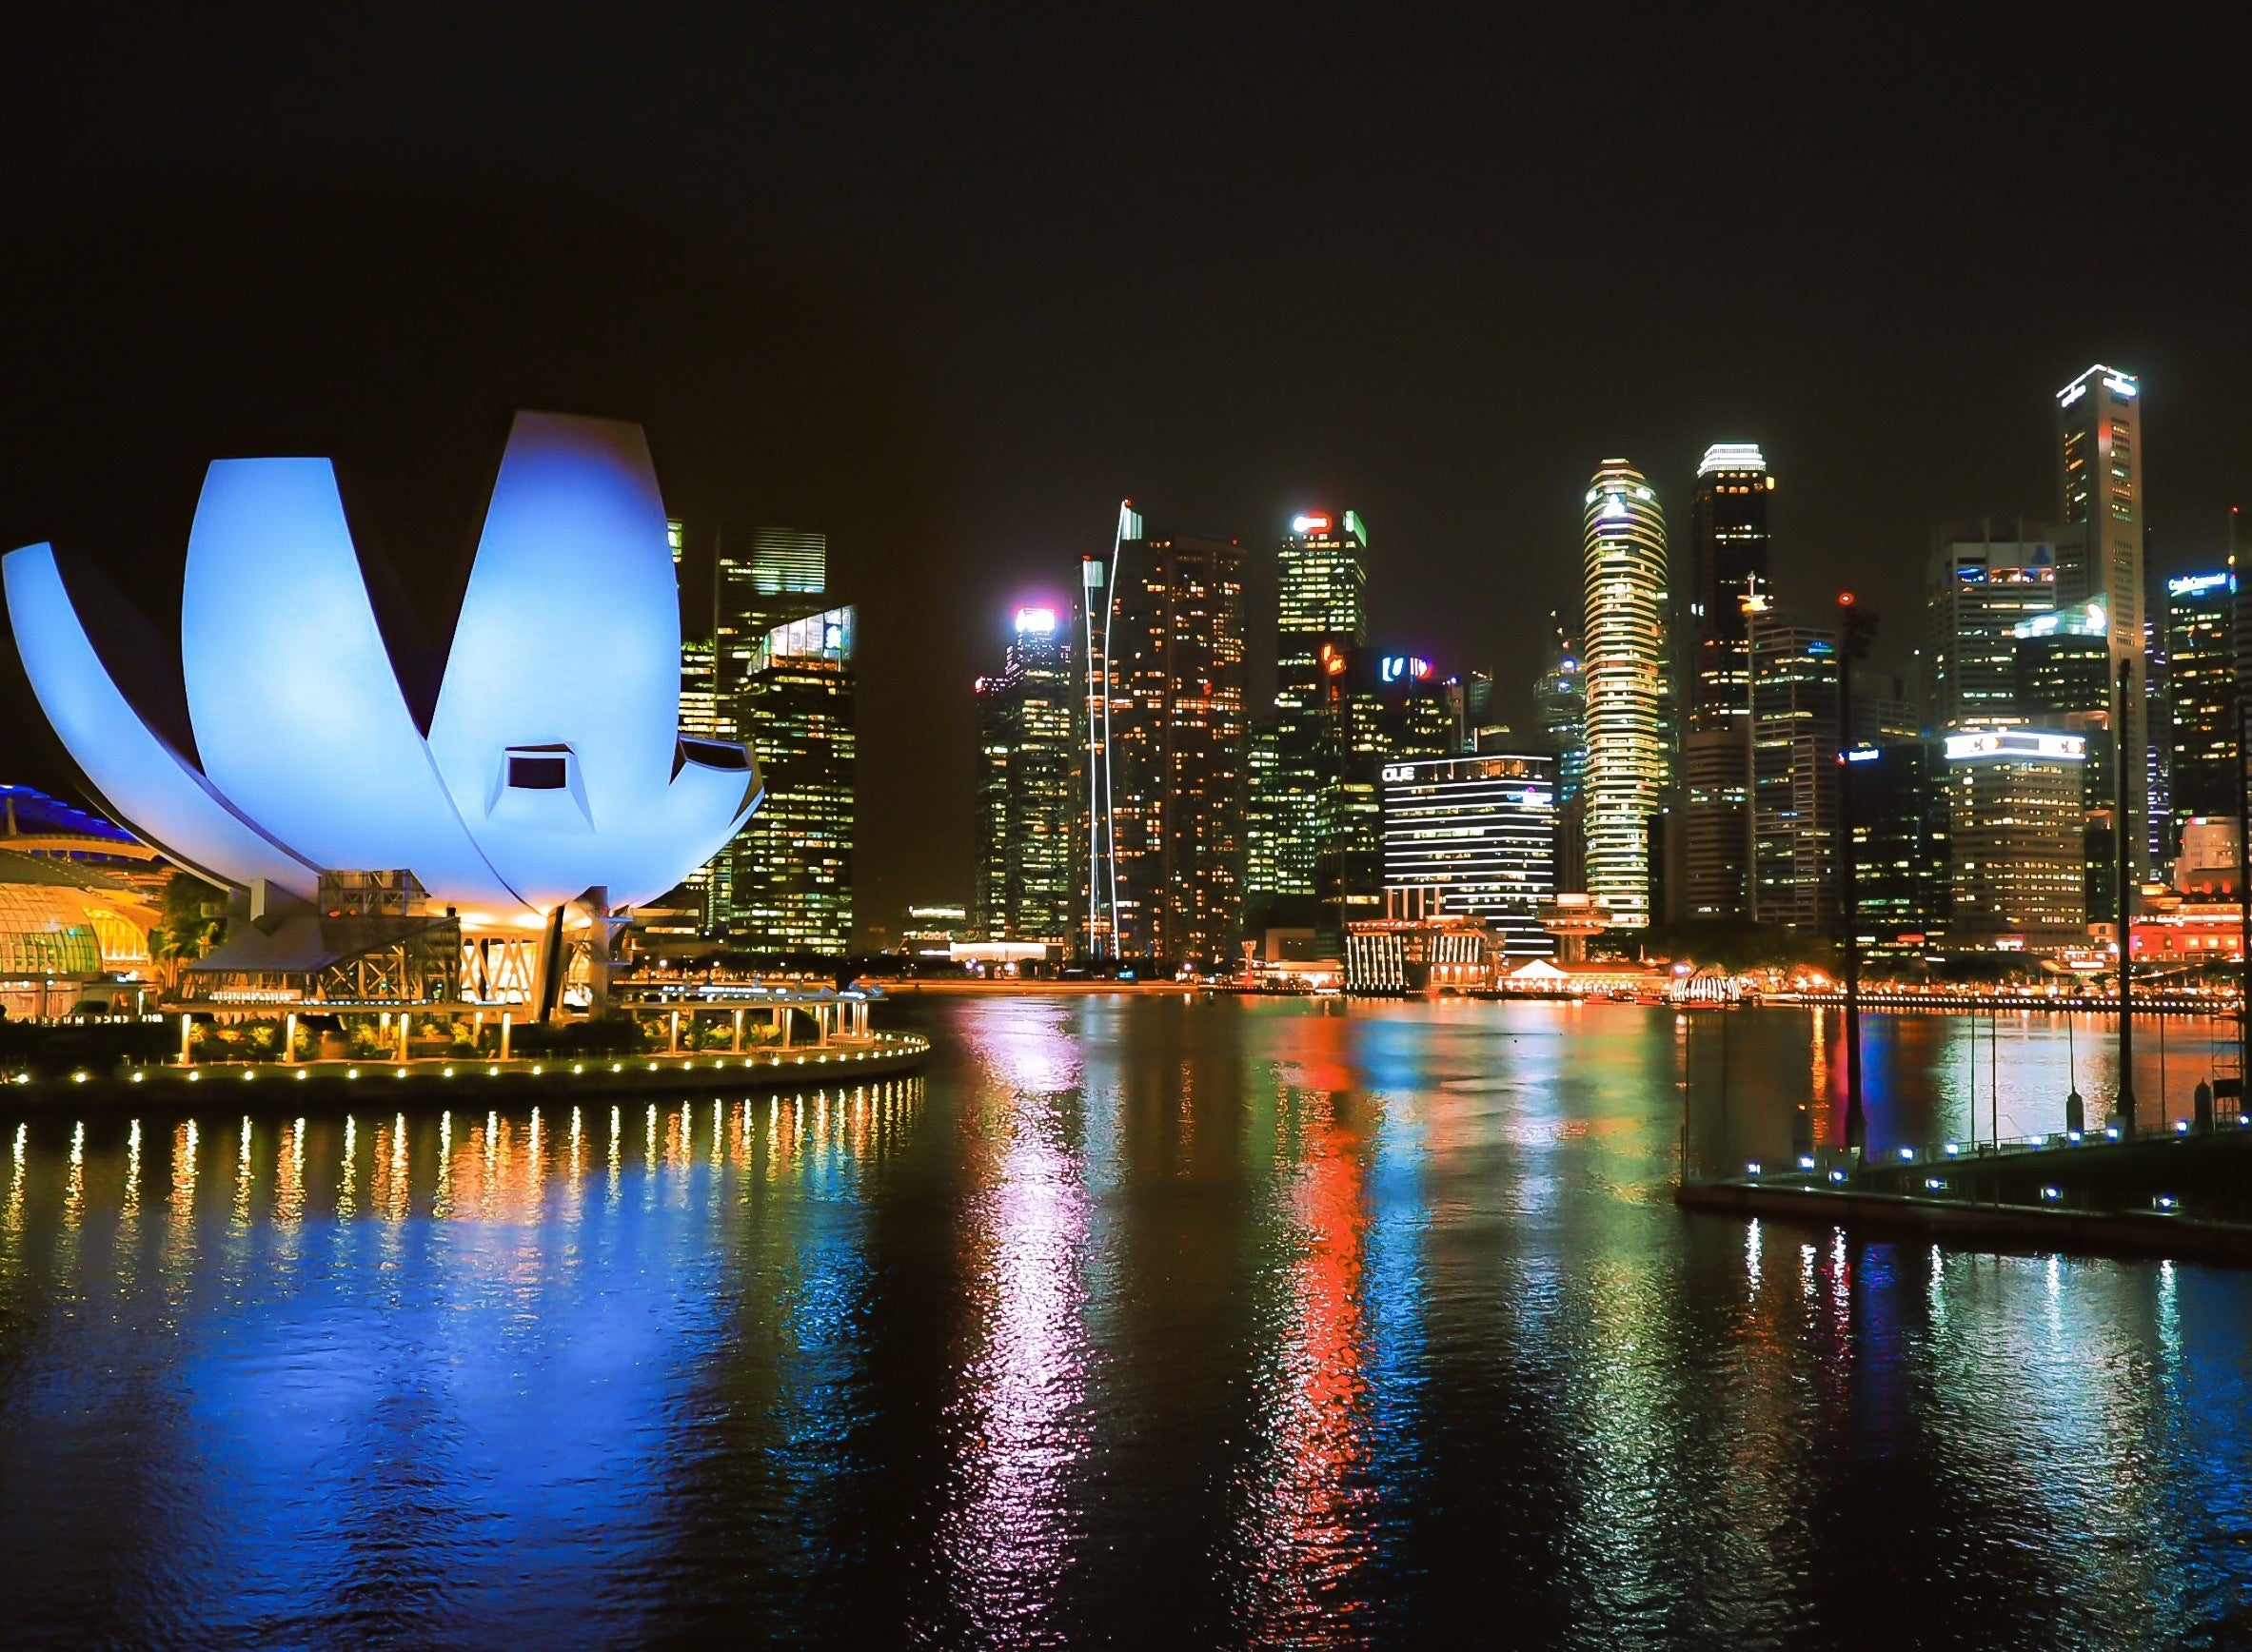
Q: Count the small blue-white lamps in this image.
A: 13